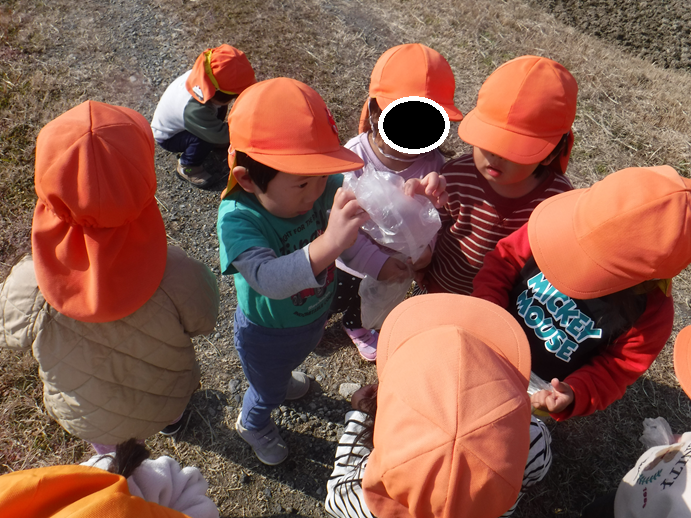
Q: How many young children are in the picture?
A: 9